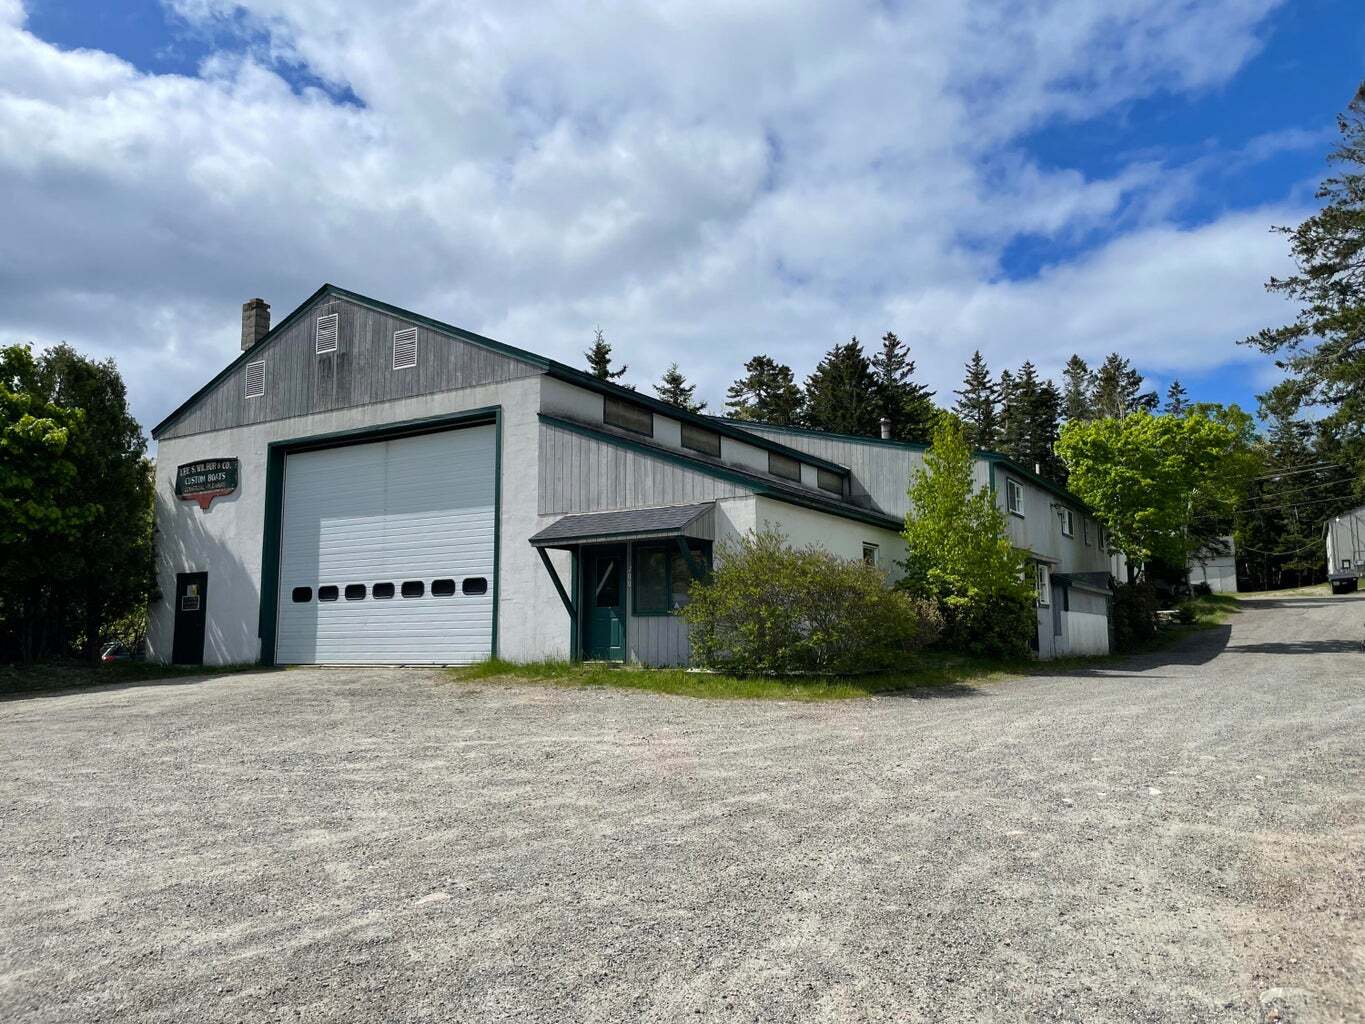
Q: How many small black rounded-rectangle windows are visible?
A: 7